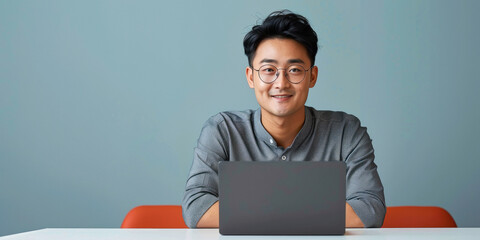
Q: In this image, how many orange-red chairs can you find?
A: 2